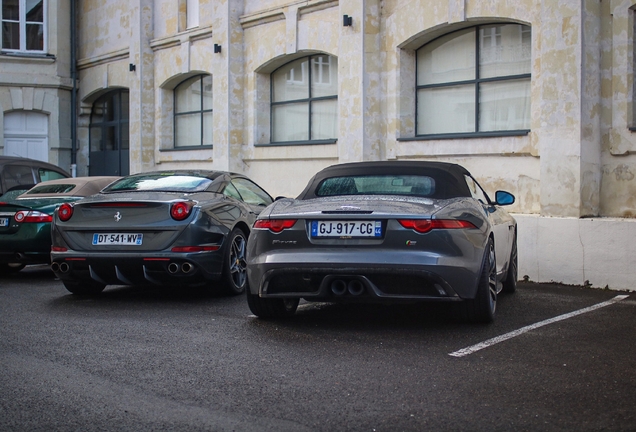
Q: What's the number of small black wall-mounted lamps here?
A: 3